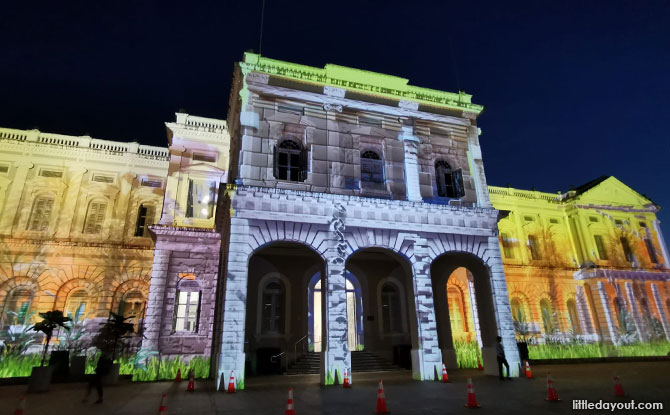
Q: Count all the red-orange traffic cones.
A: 14